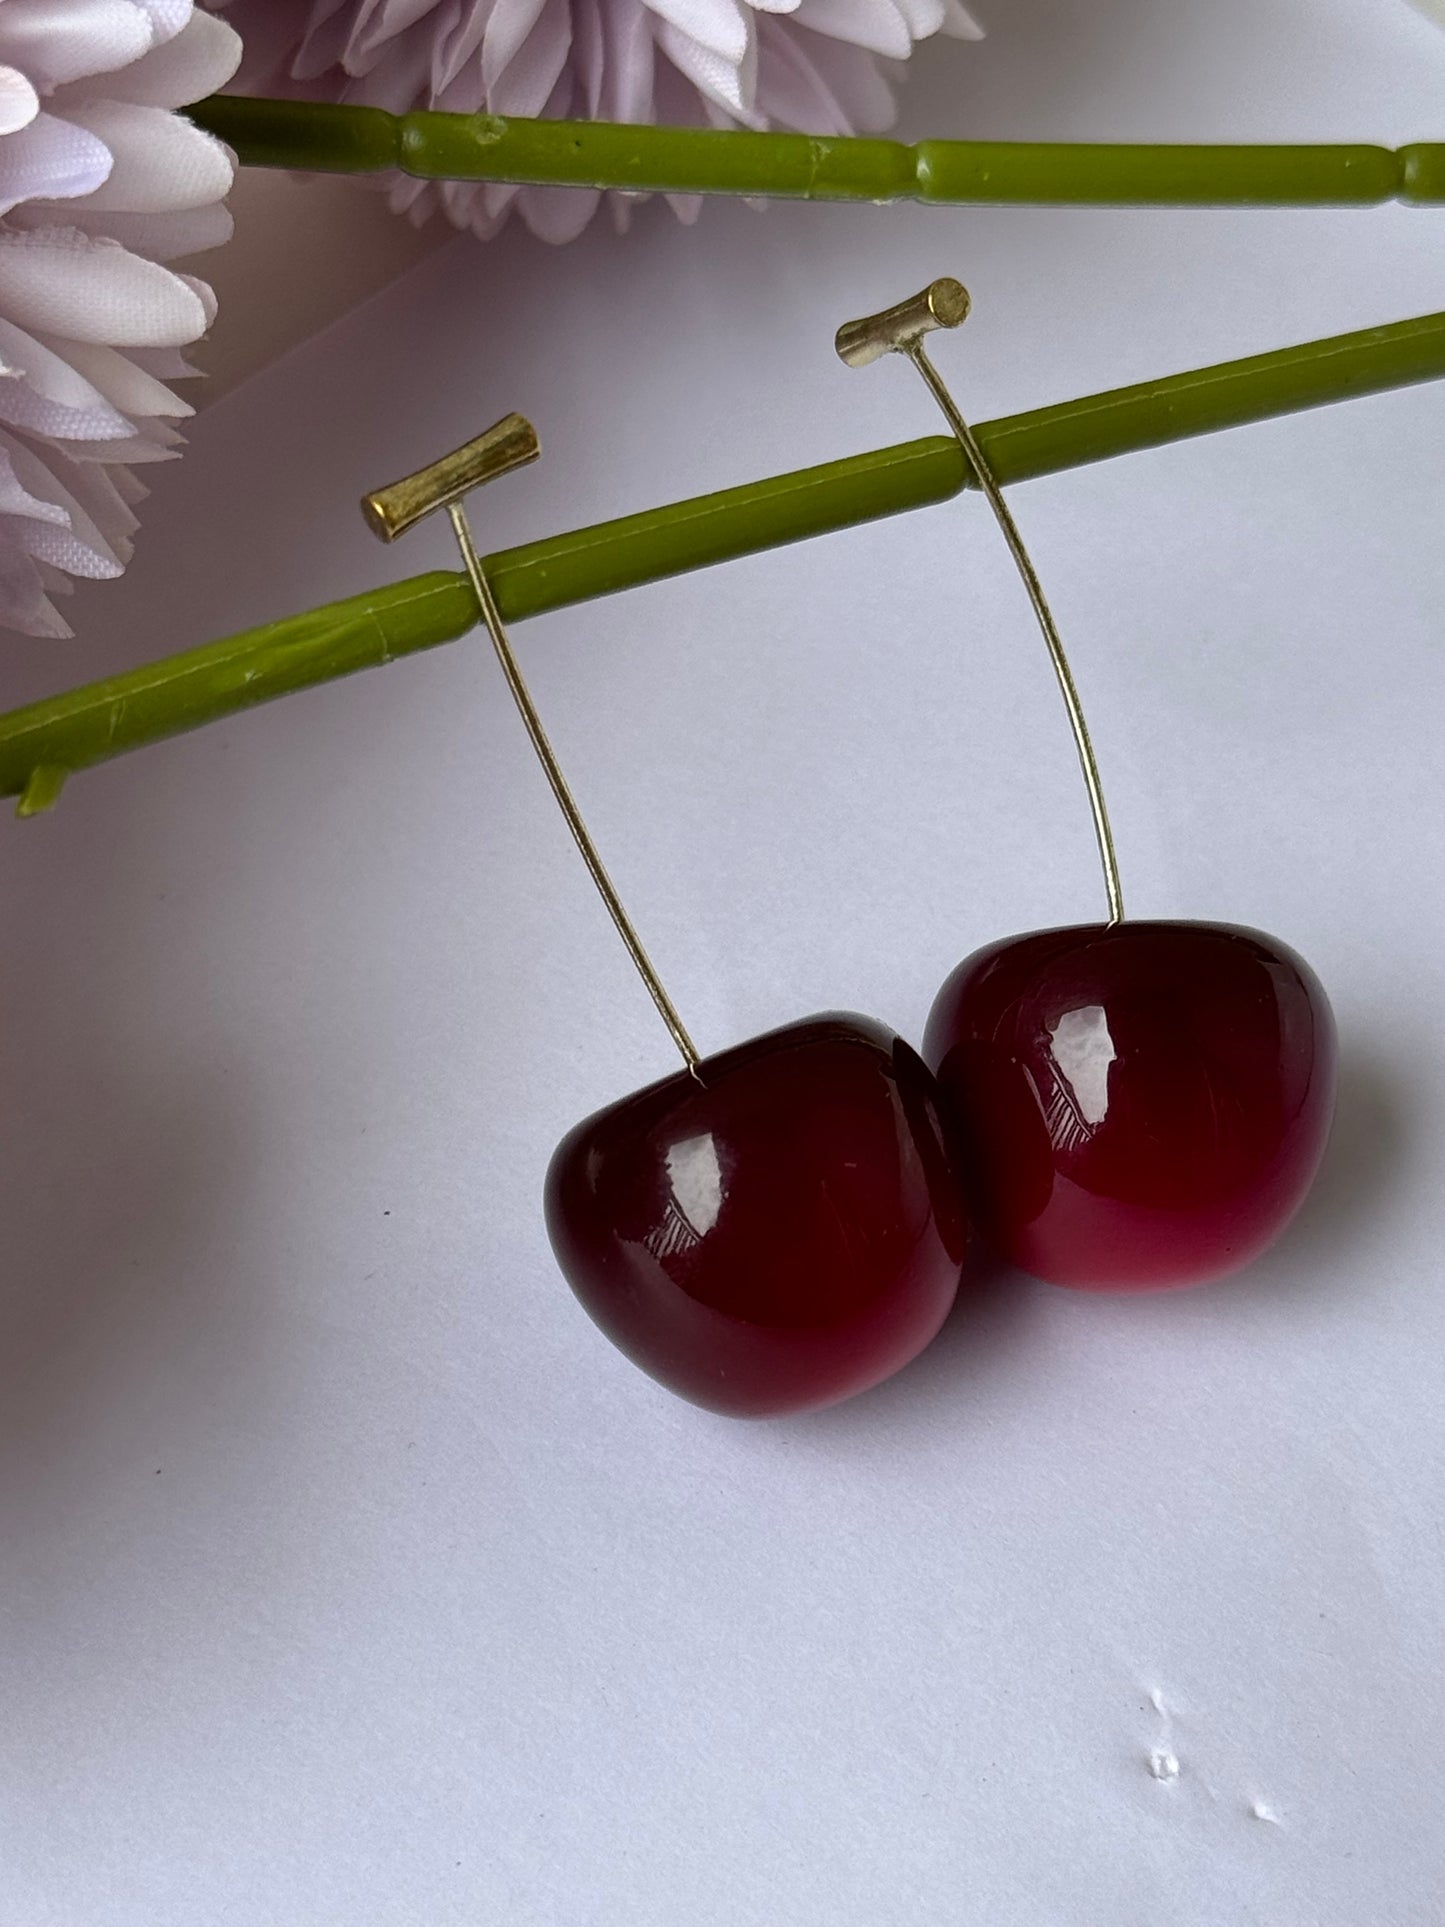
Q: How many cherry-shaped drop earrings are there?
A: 2